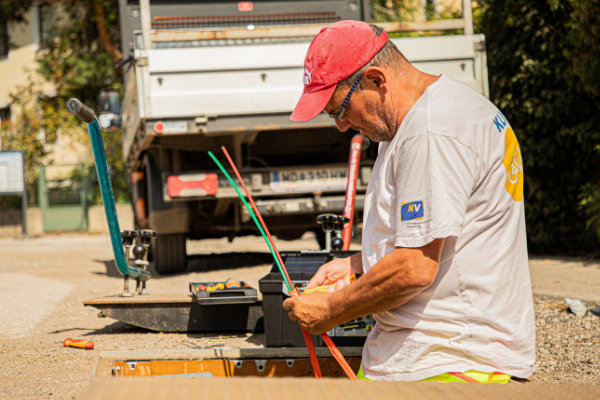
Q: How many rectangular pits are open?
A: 1